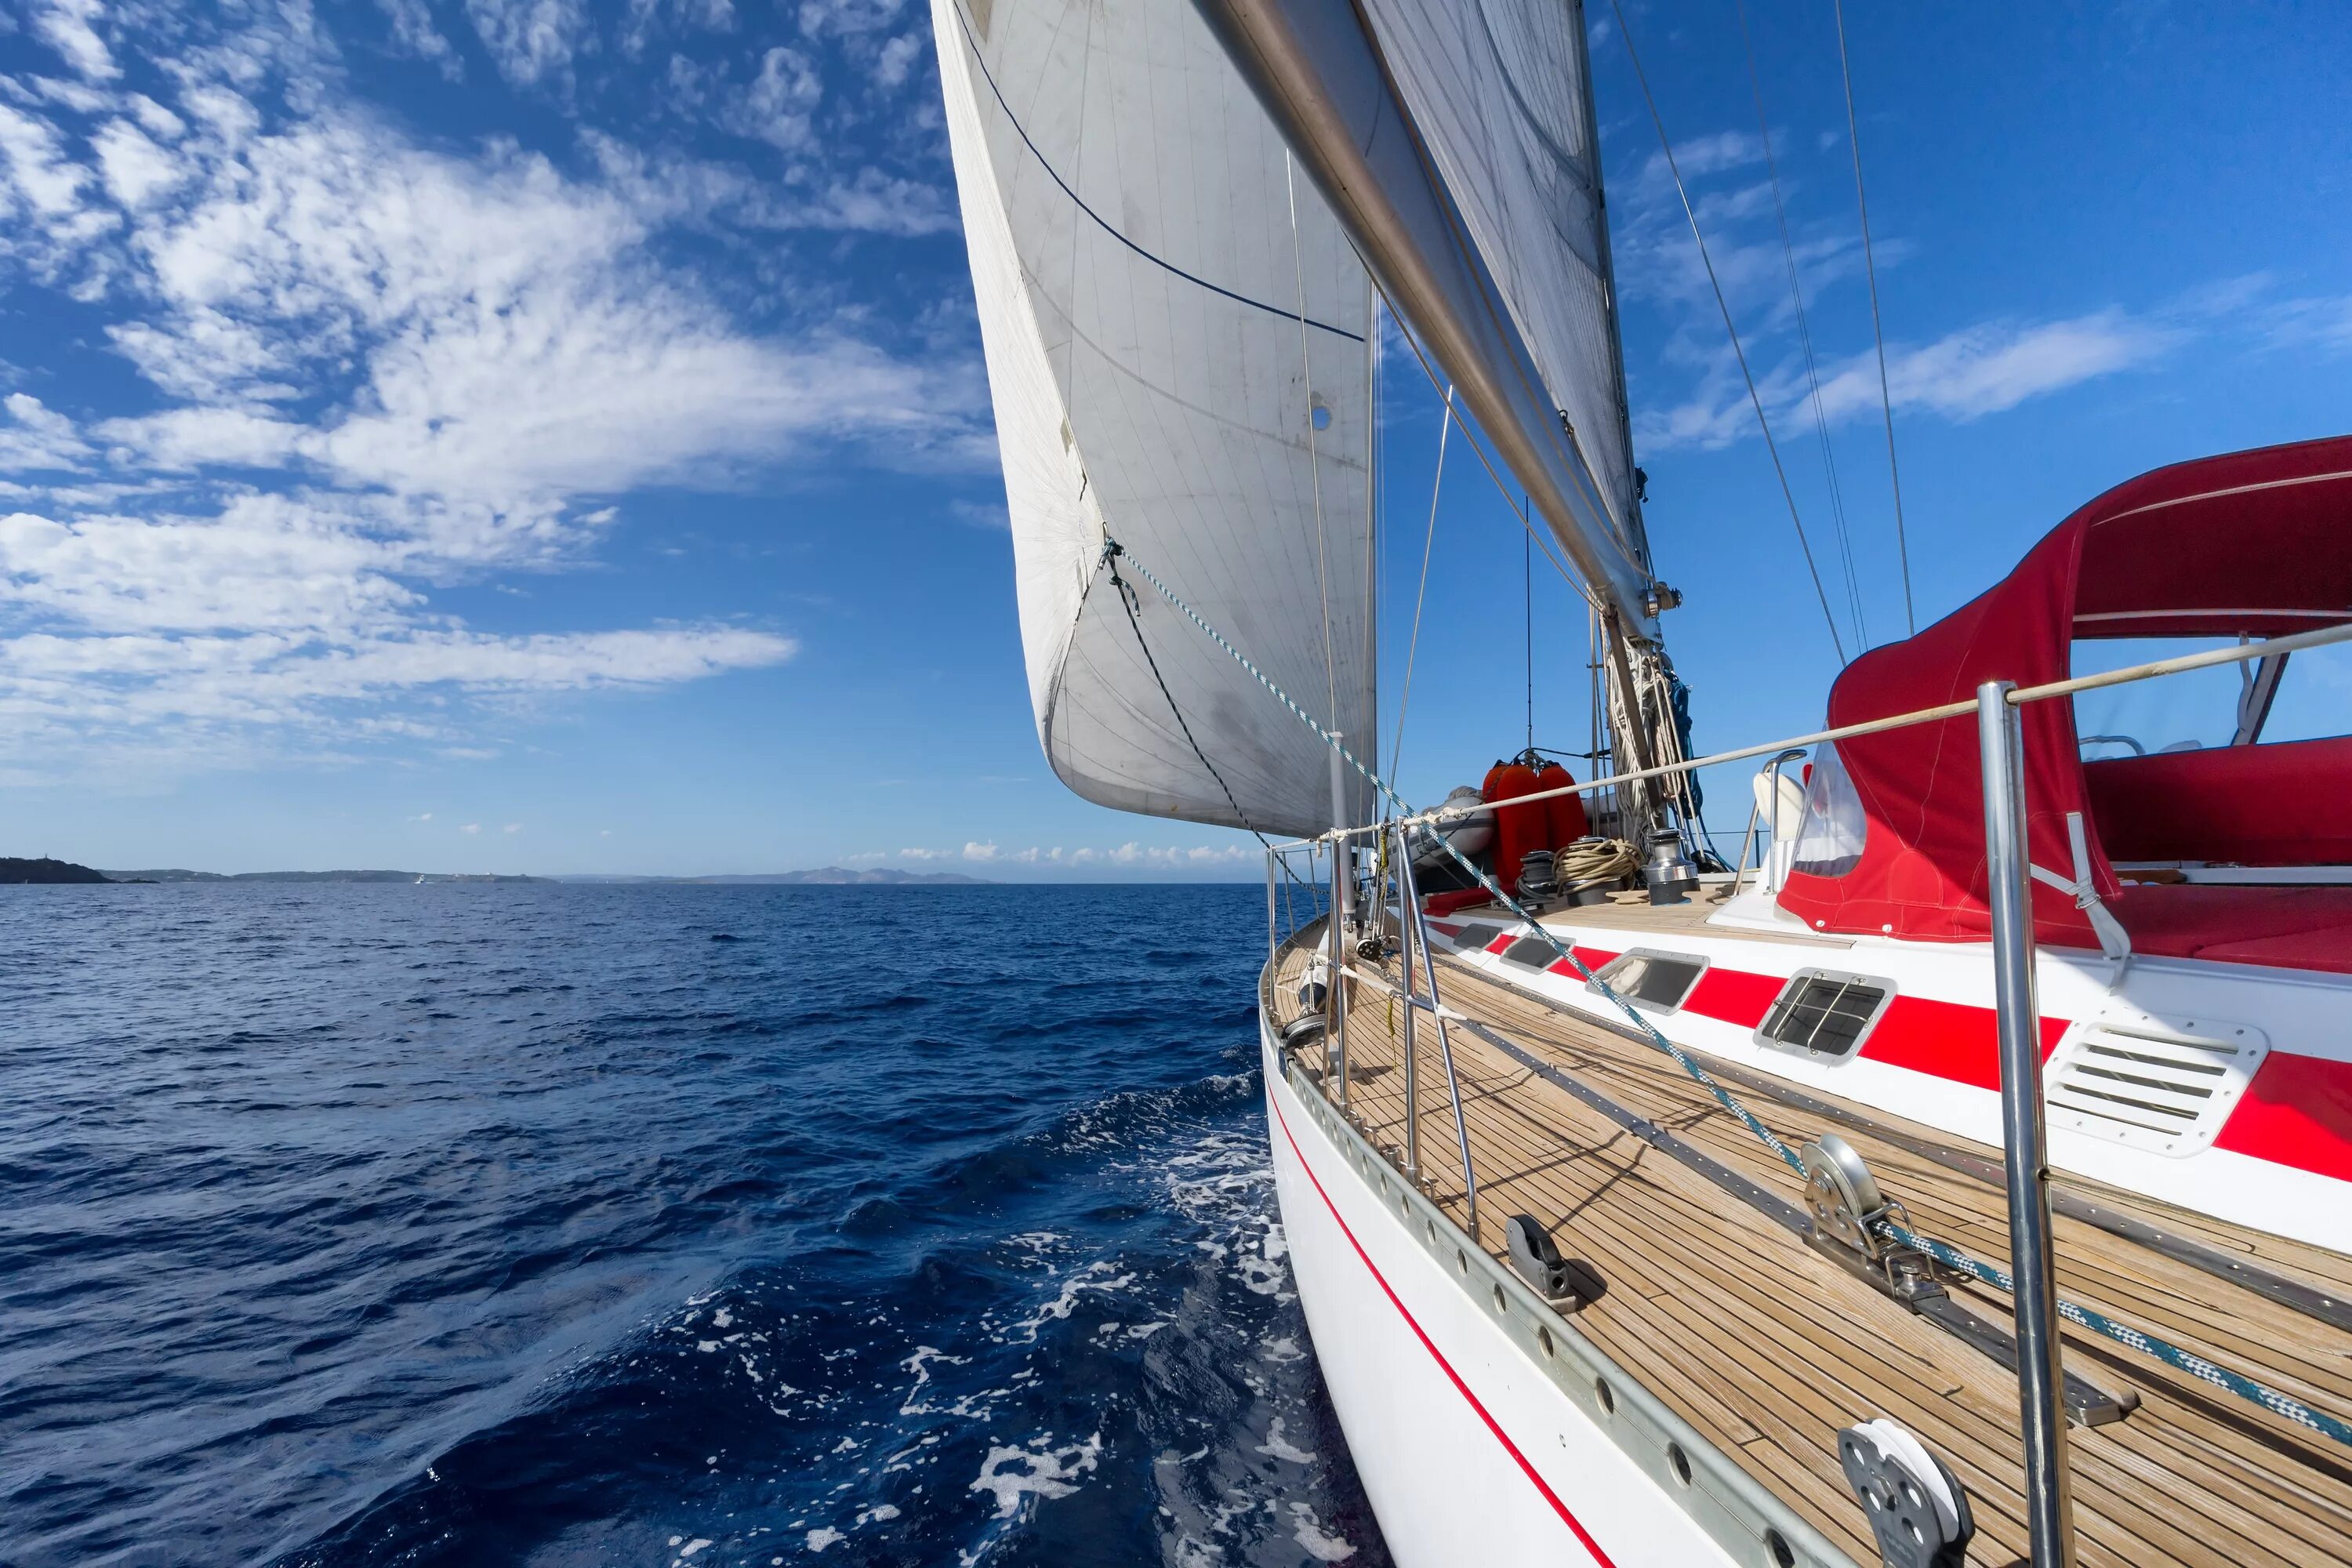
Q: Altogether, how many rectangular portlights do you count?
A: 4